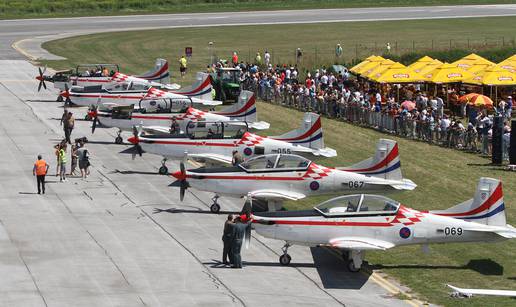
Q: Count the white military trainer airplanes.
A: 6